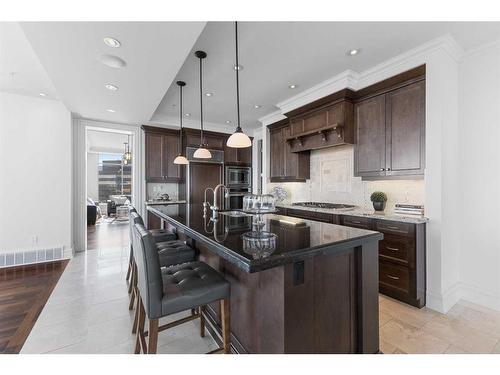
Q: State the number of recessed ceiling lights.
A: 11